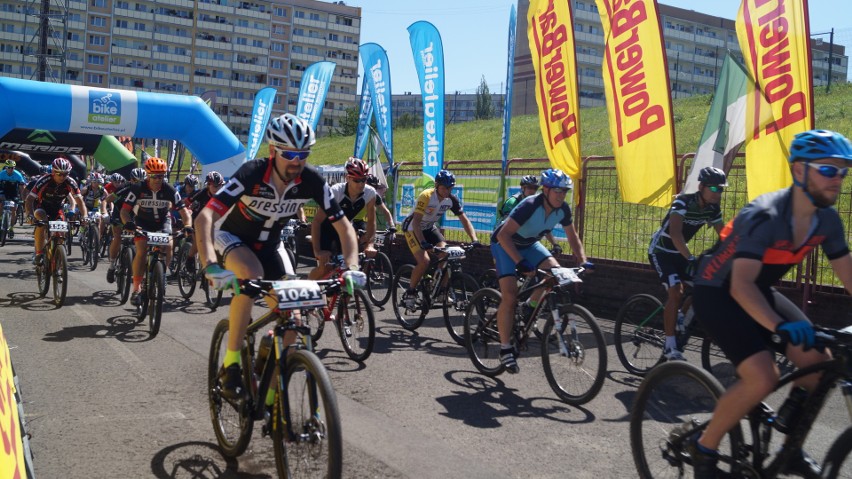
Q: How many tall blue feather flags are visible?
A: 6